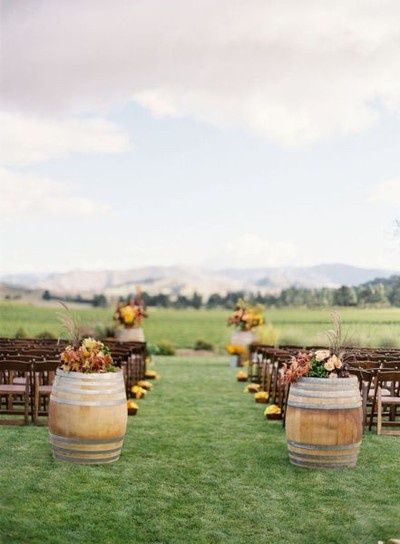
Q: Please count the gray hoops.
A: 14